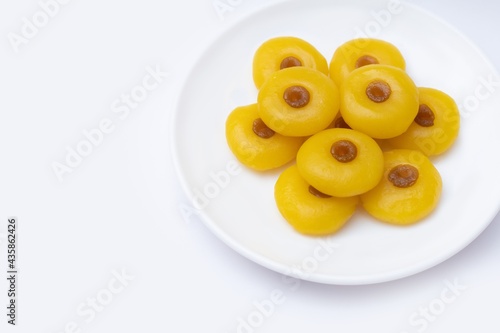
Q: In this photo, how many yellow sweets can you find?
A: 10